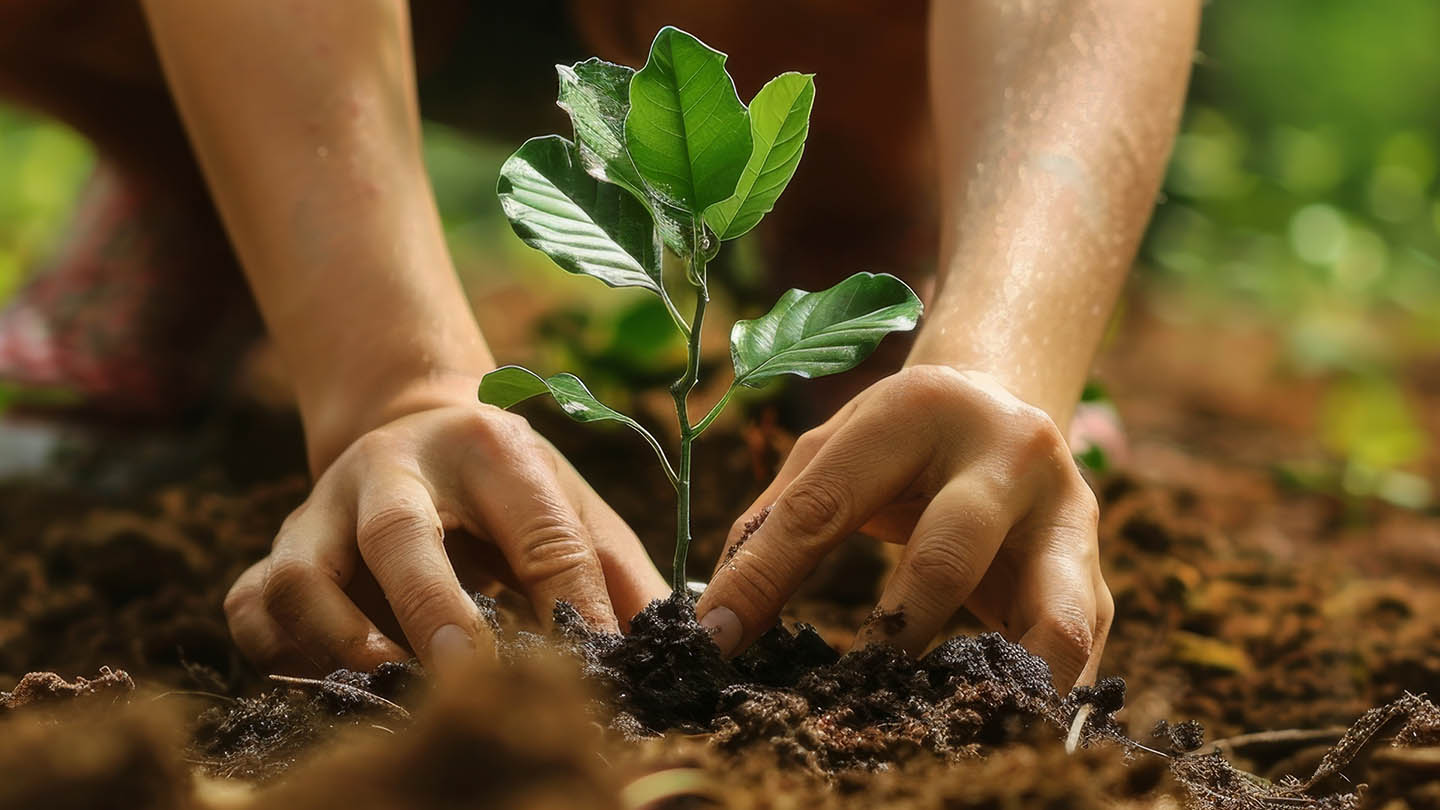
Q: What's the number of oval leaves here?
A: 6